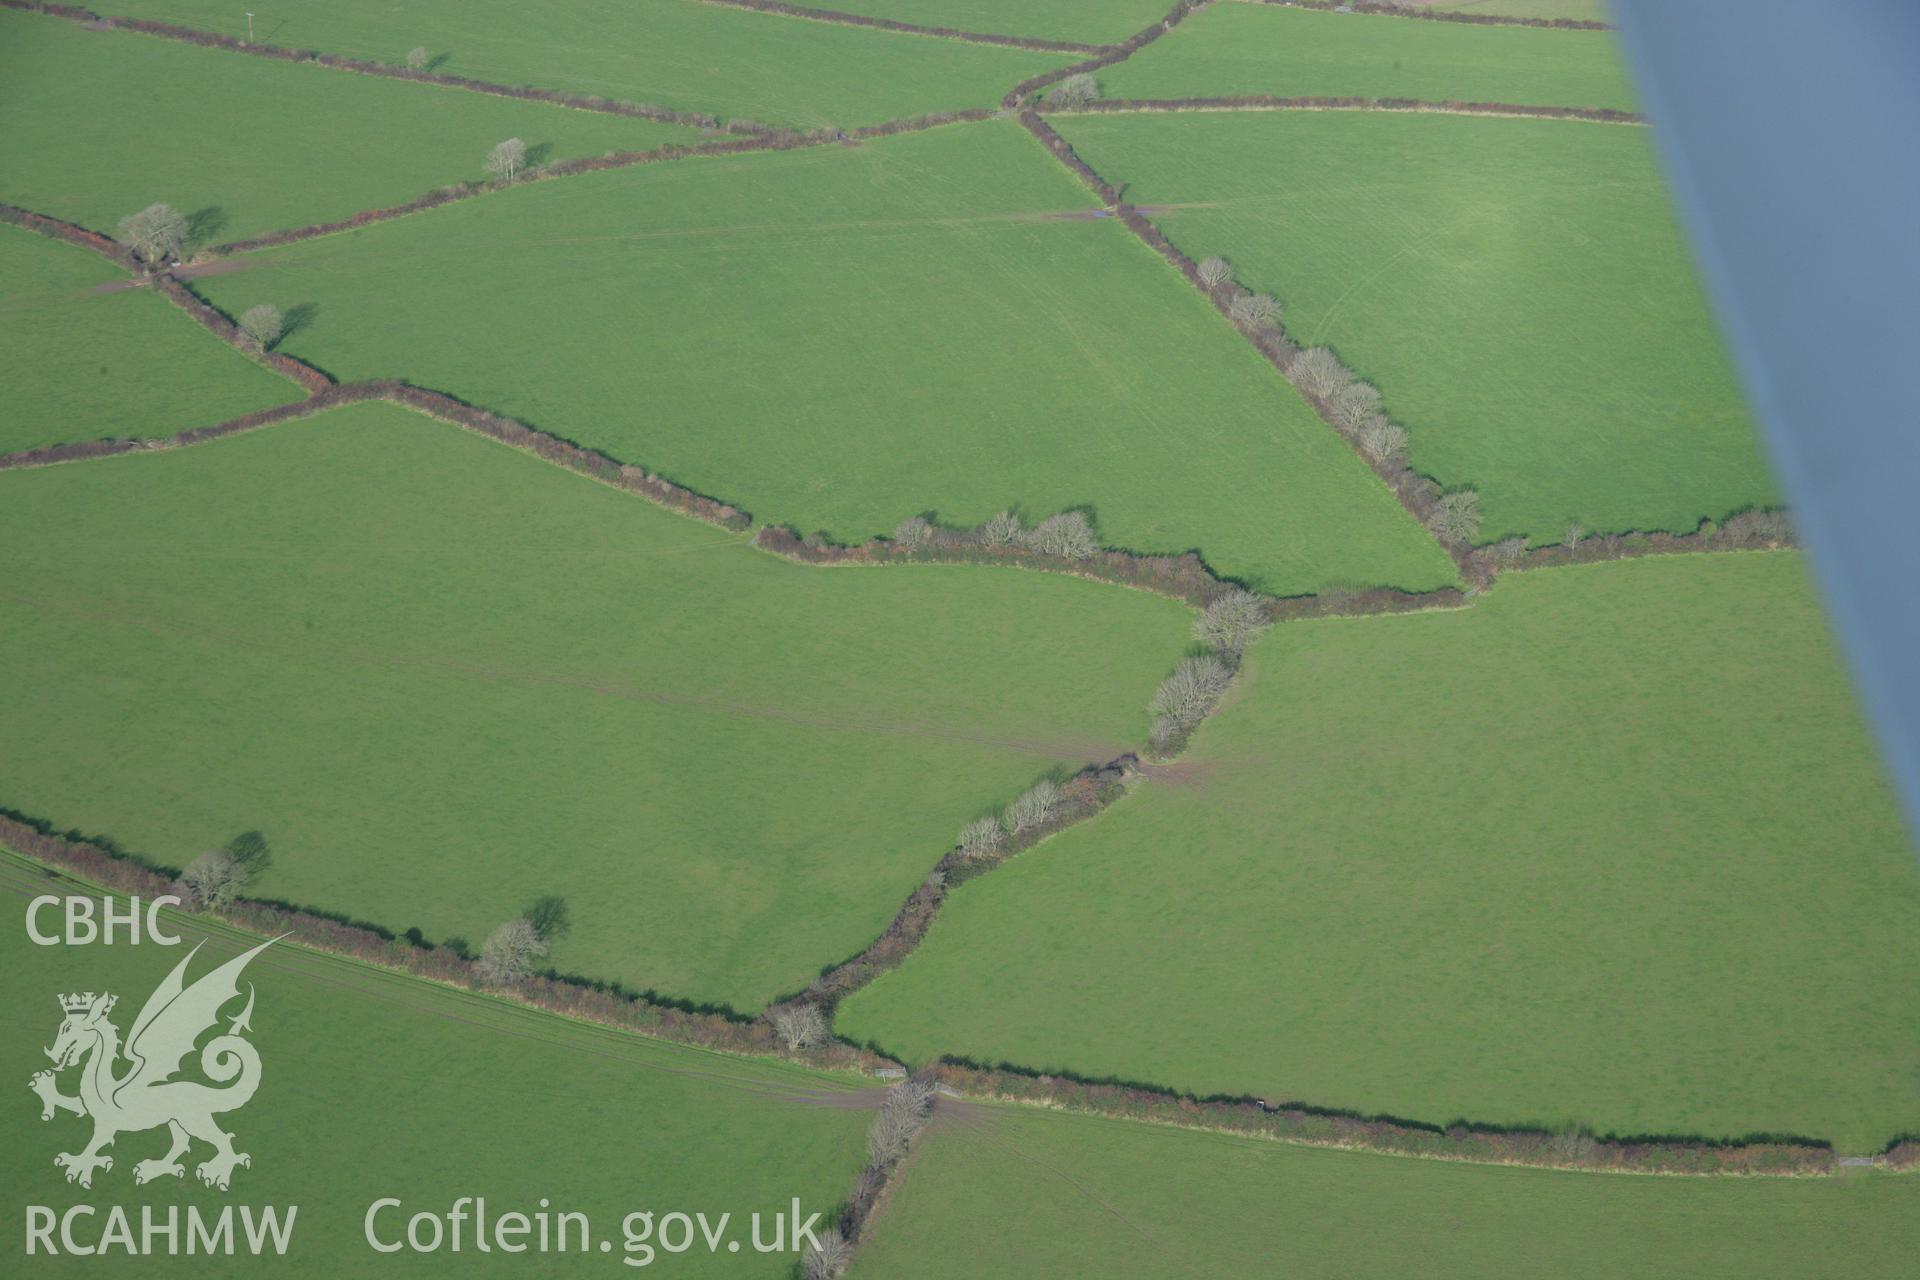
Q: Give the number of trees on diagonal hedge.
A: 6